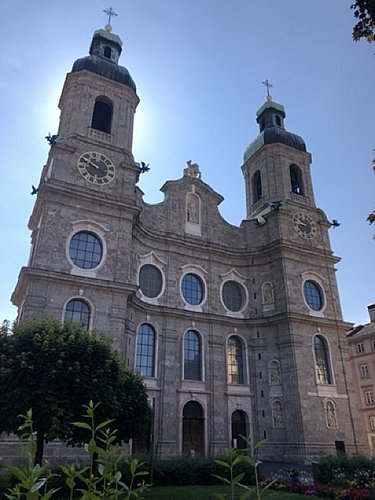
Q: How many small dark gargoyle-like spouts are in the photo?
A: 5